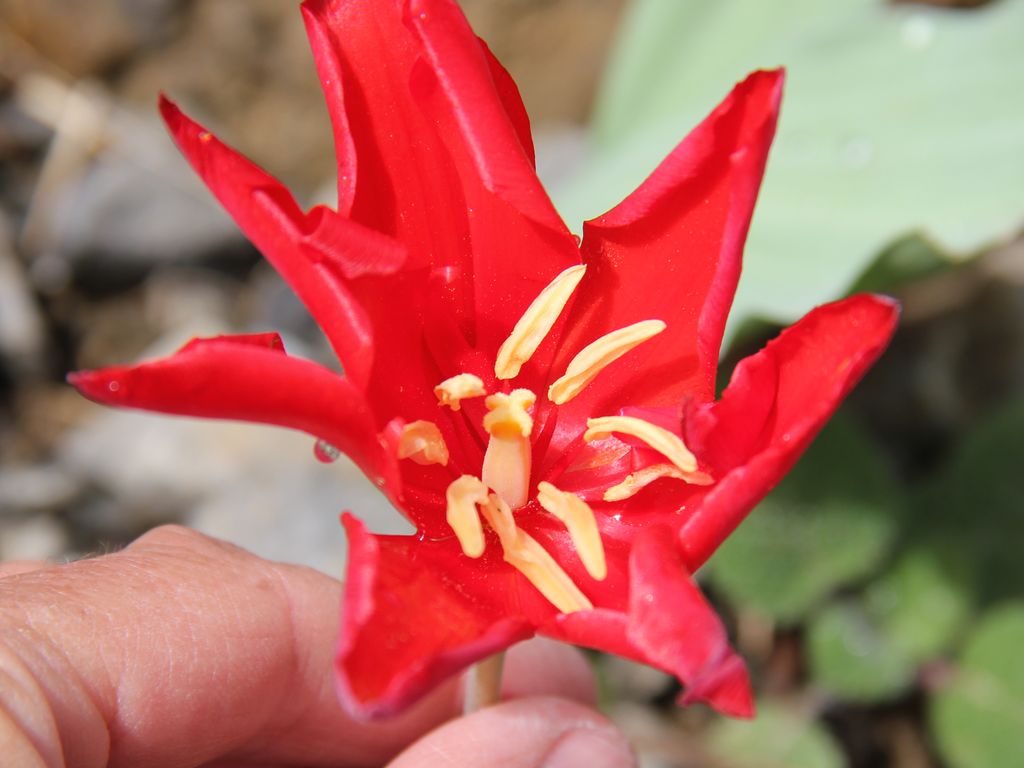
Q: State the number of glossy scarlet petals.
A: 7